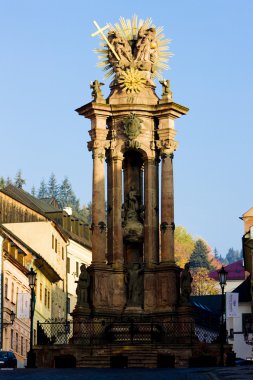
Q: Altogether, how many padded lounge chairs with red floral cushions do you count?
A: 0